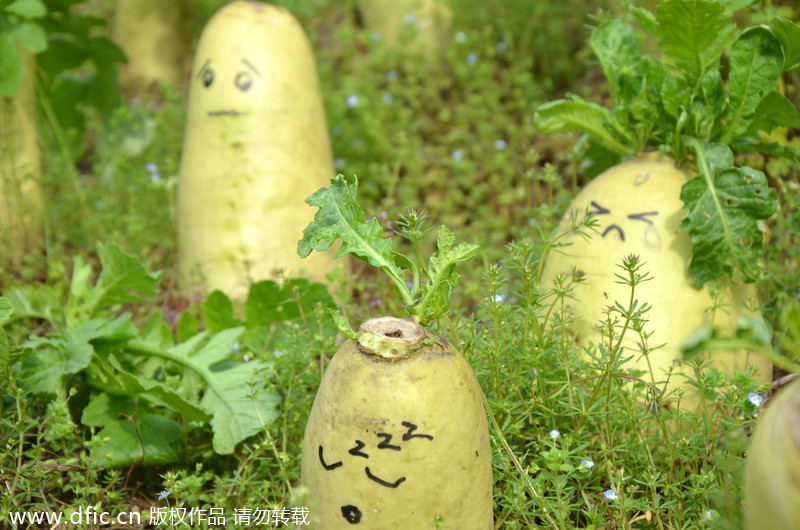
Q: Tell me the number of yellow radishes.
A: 7